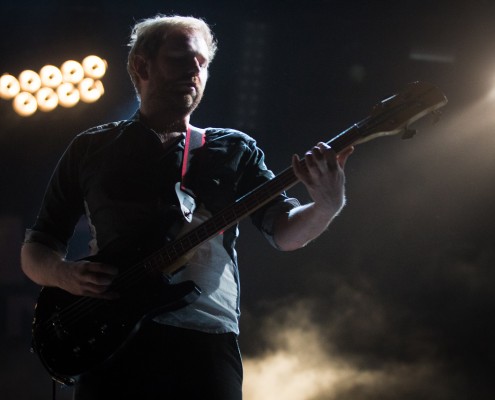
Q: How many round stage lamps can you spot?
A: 9